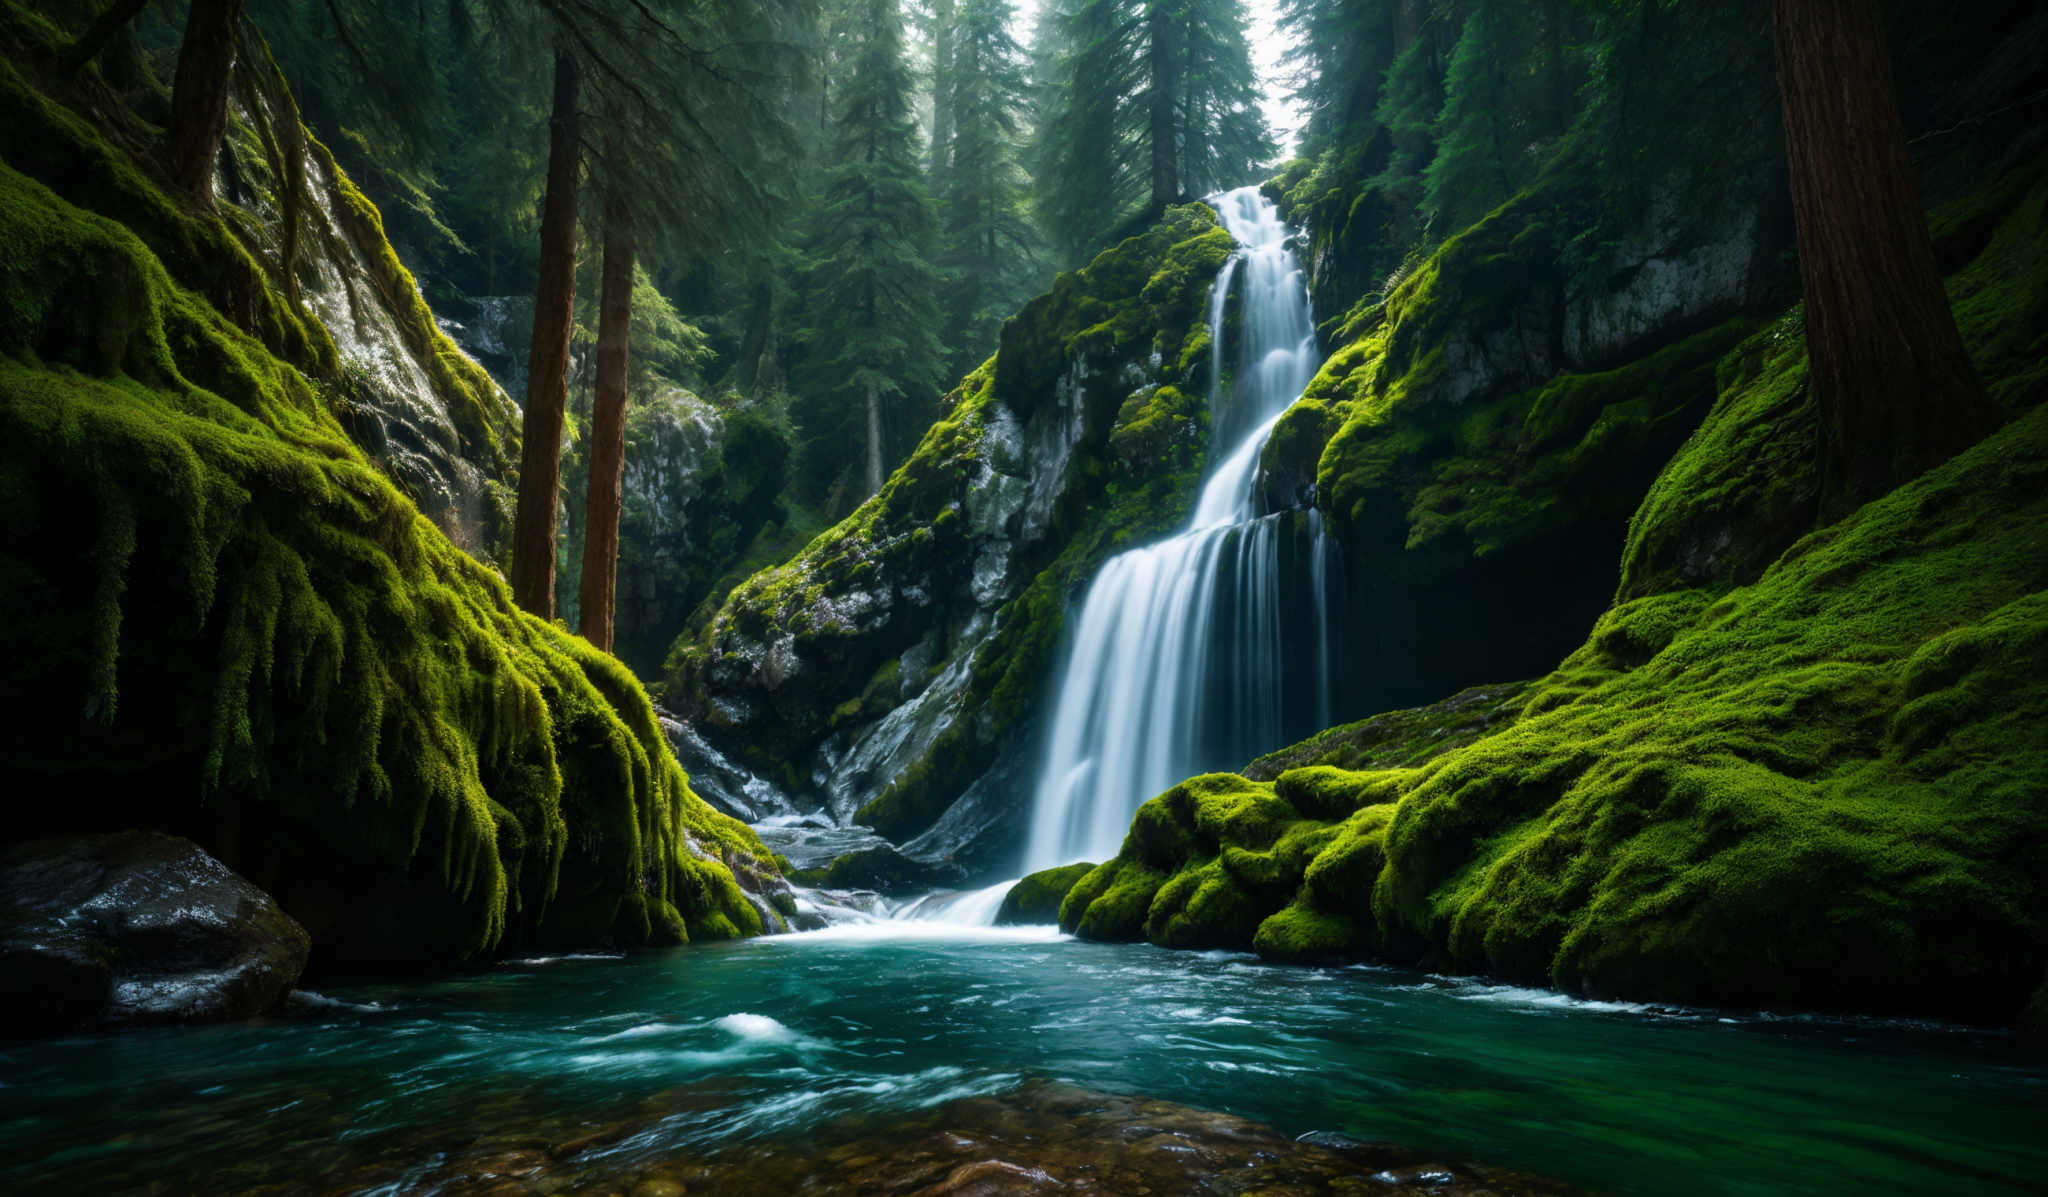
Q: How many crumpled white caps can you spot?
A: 0